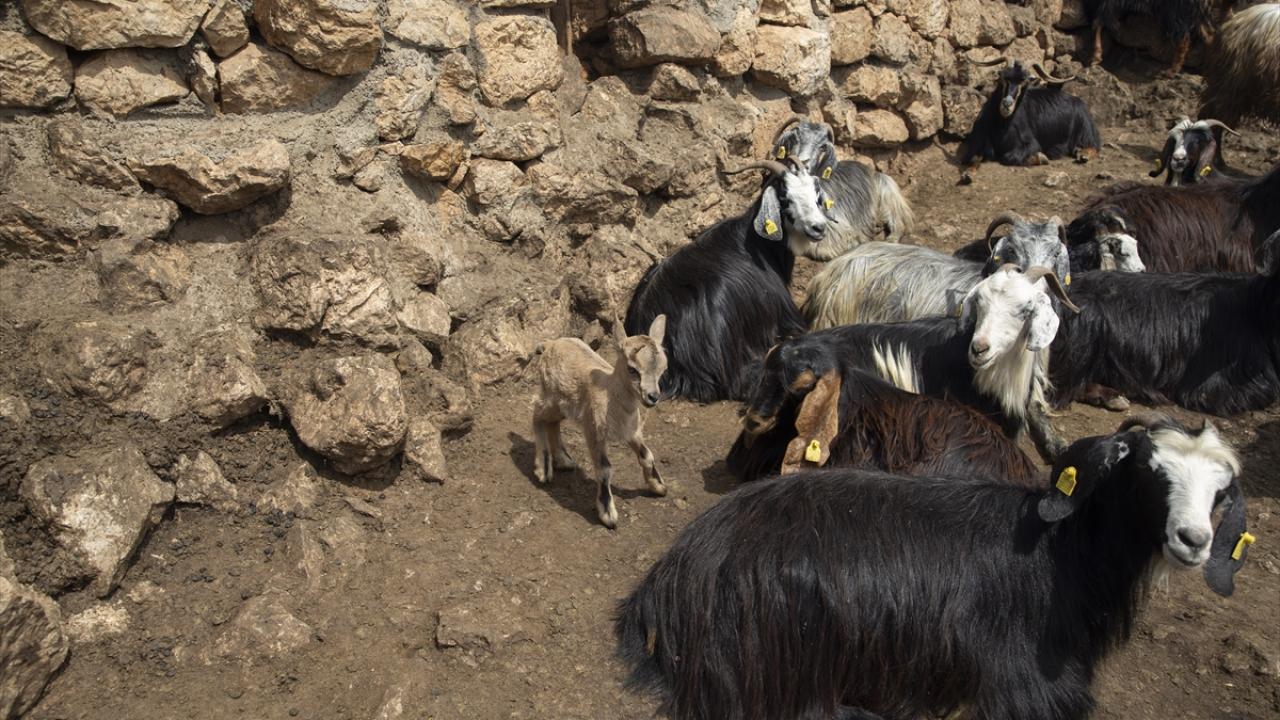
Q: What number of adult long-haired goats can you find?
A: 13